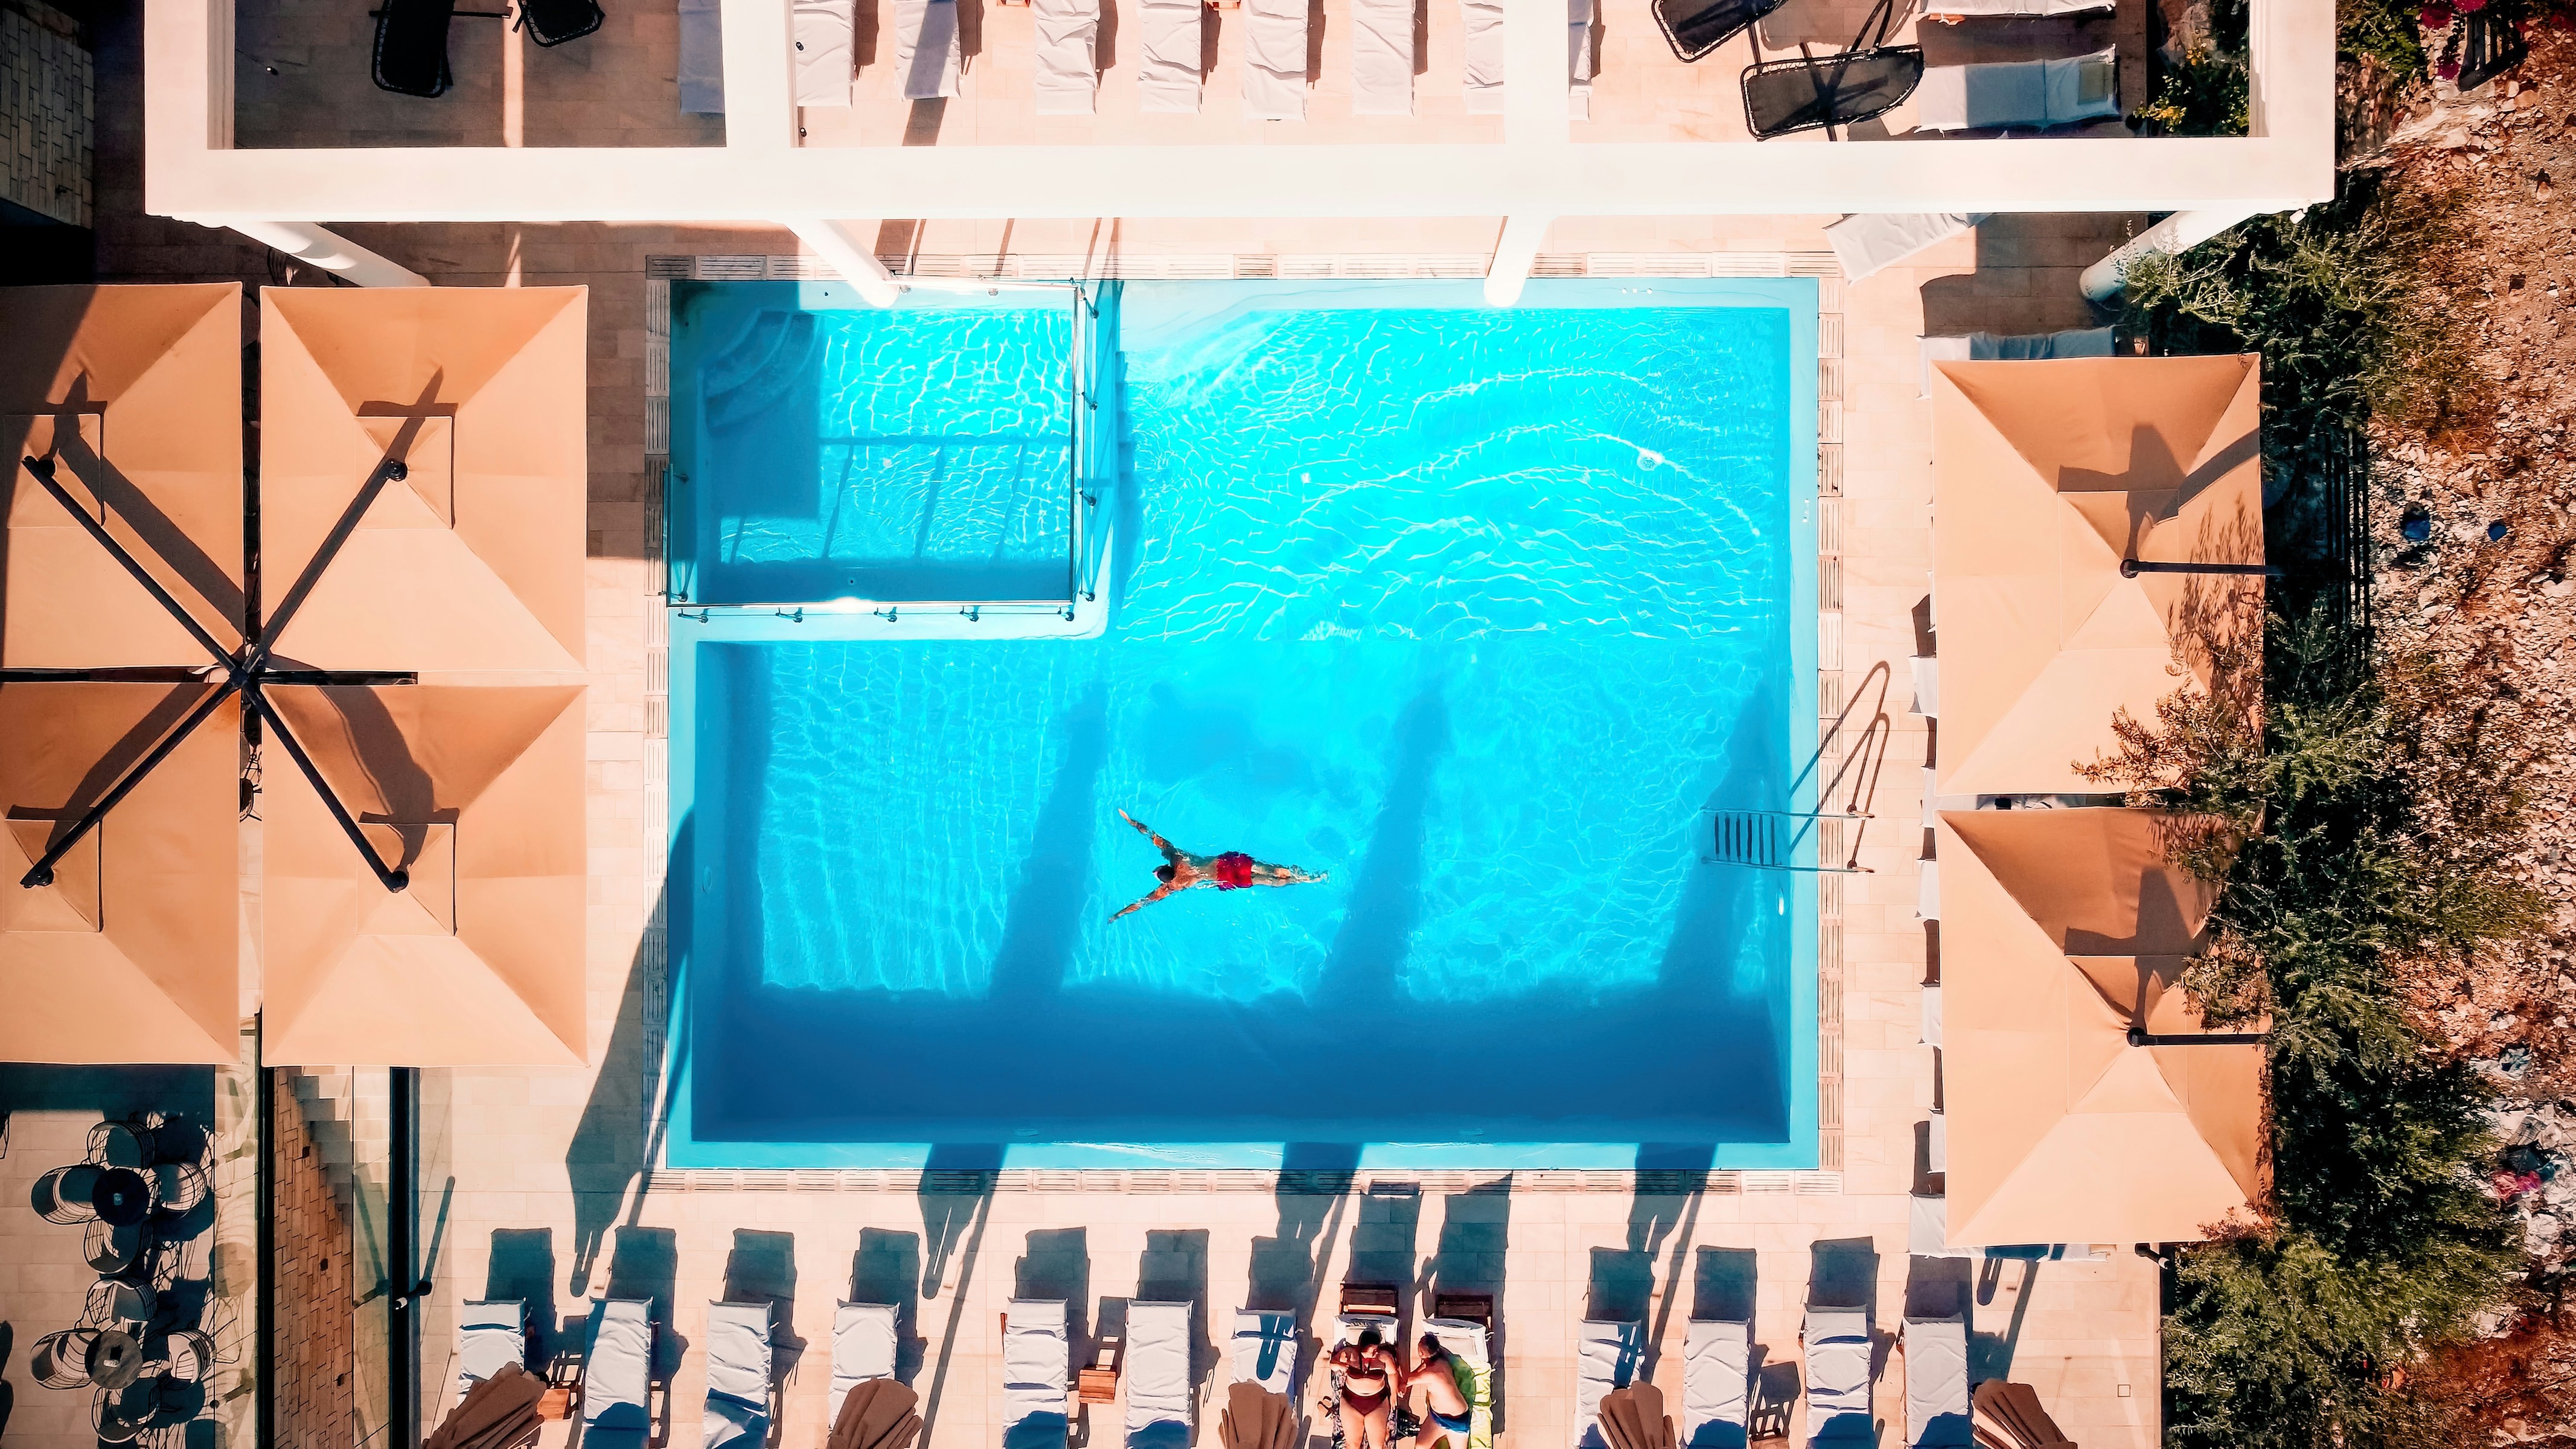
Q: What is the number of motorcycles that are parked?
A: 0